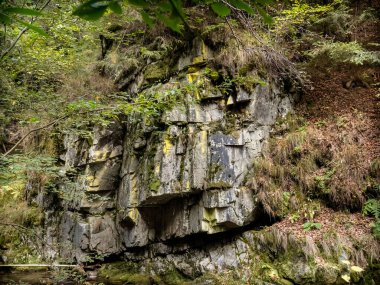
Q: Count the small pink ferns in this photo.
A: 0